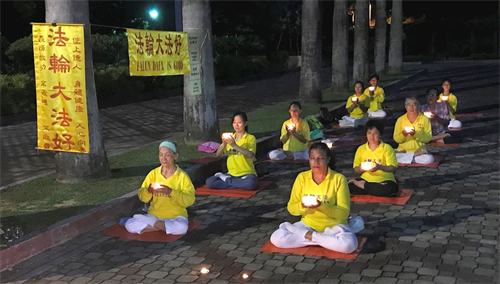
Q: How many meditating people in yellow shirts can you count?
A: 9